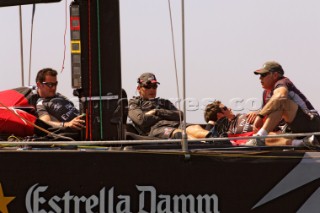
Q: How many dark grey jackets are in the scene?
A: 1